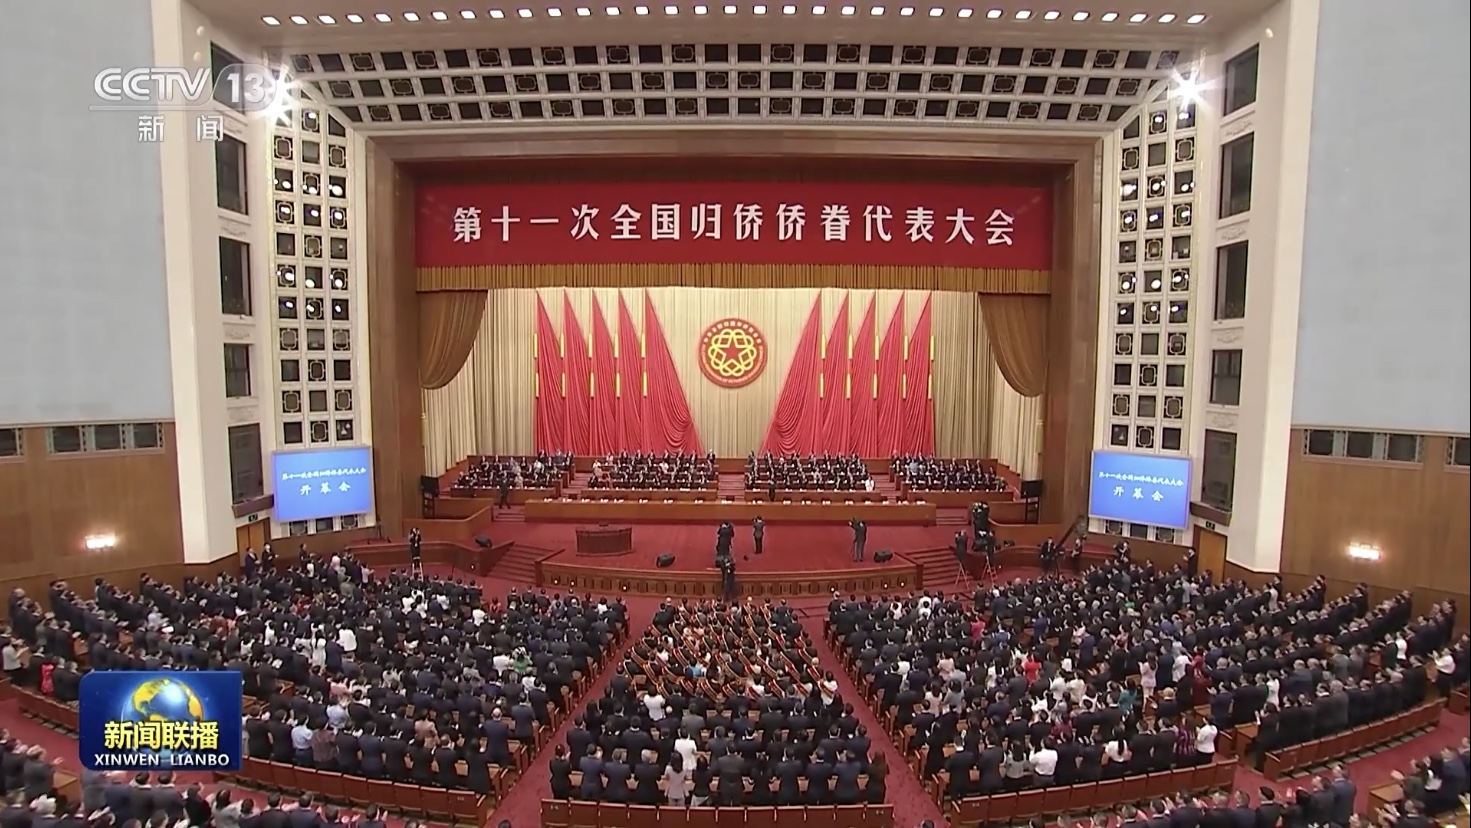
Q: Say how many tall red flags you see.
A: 10